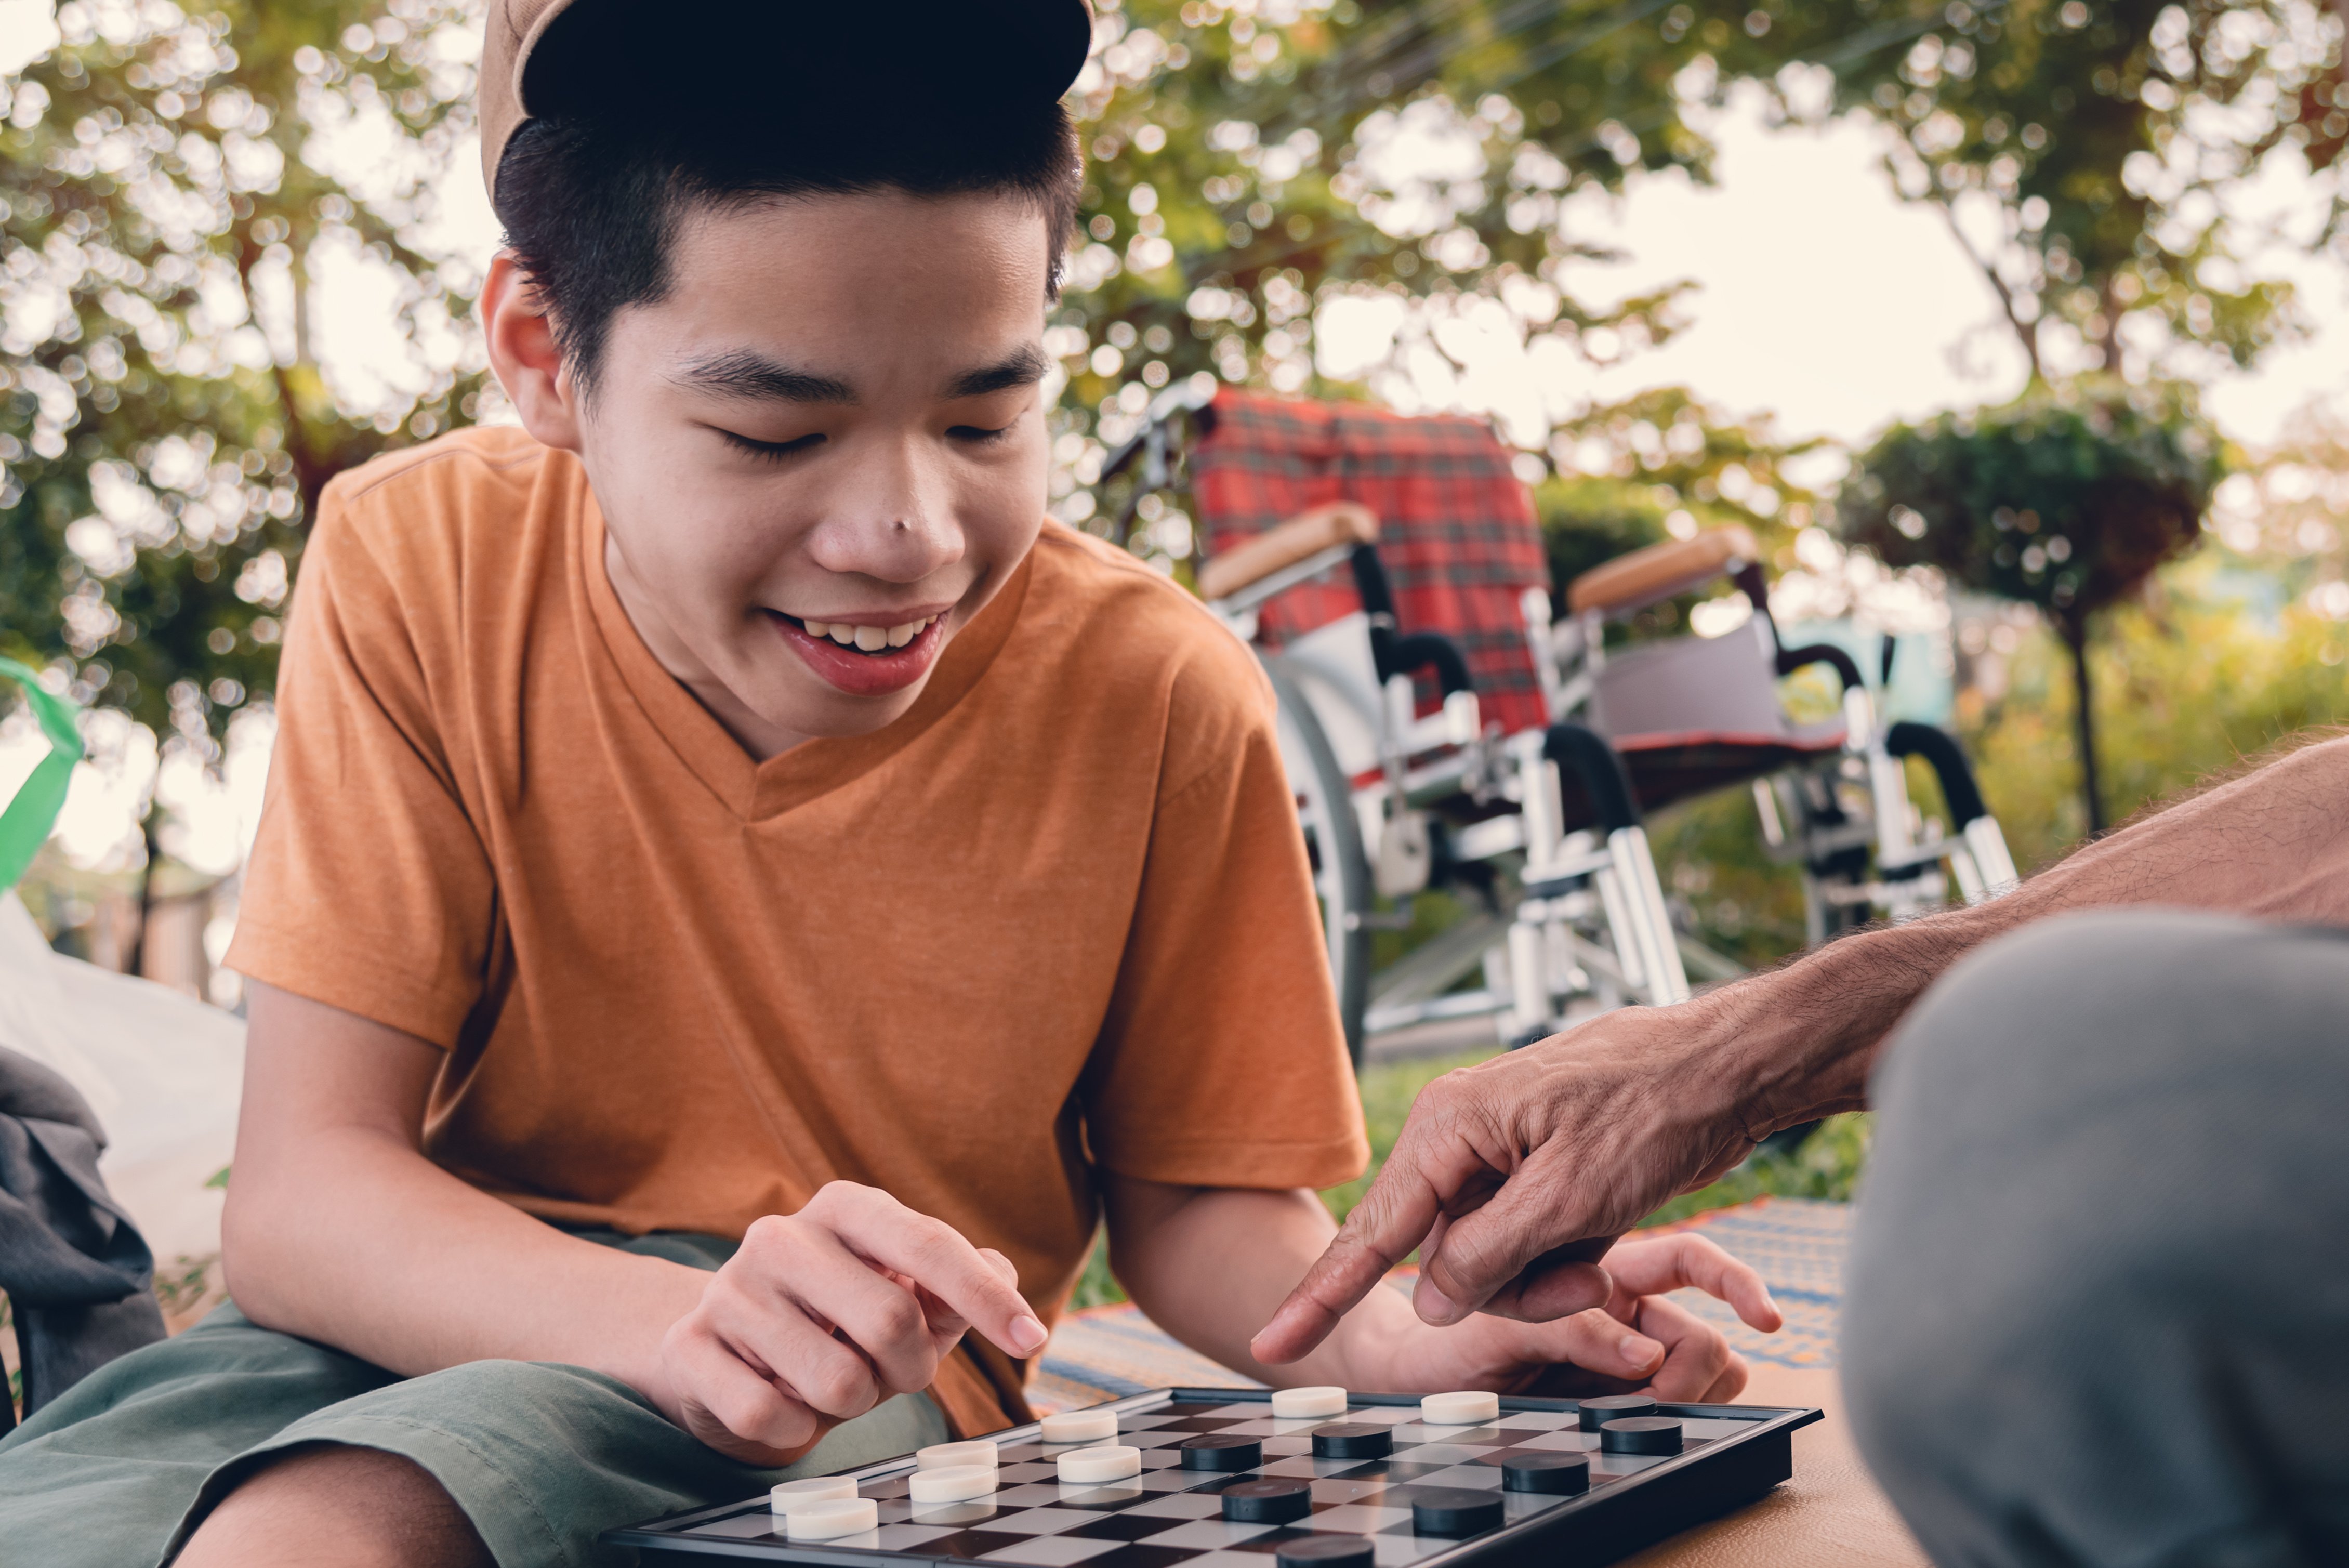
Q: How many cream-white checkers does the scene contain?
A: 8